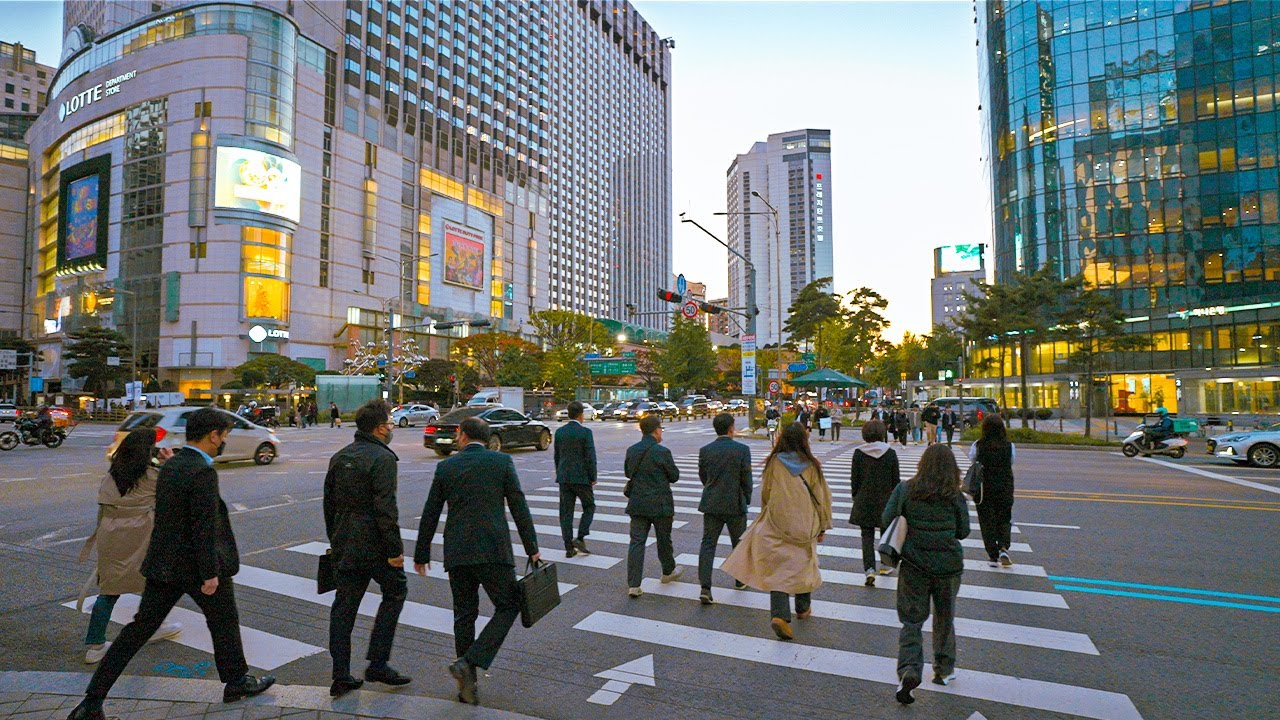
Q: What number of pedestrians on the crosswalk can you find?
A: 11